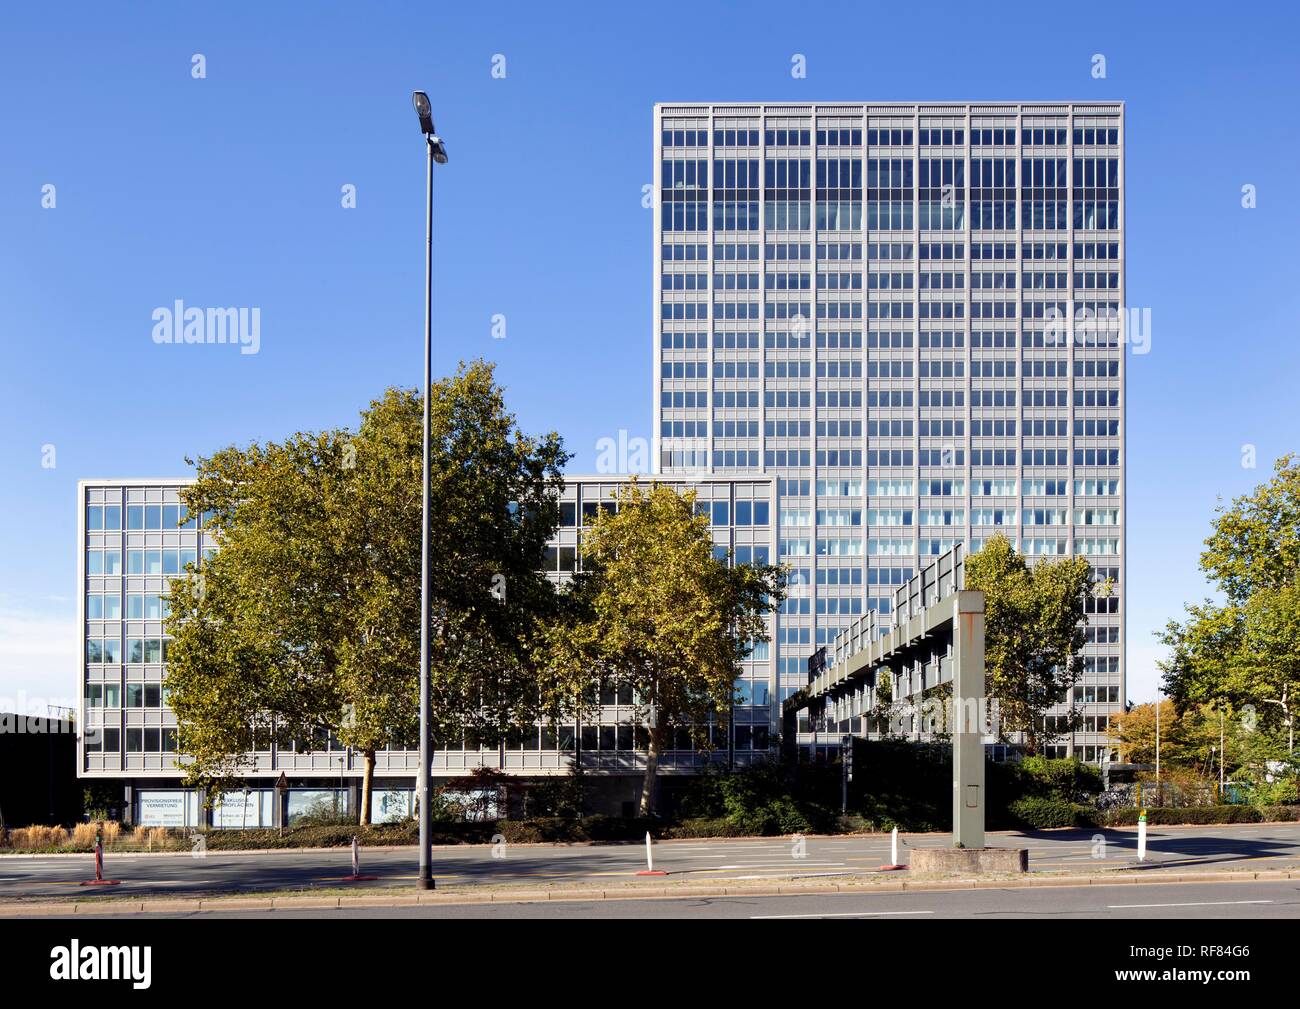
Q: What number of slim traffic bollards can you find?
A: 5